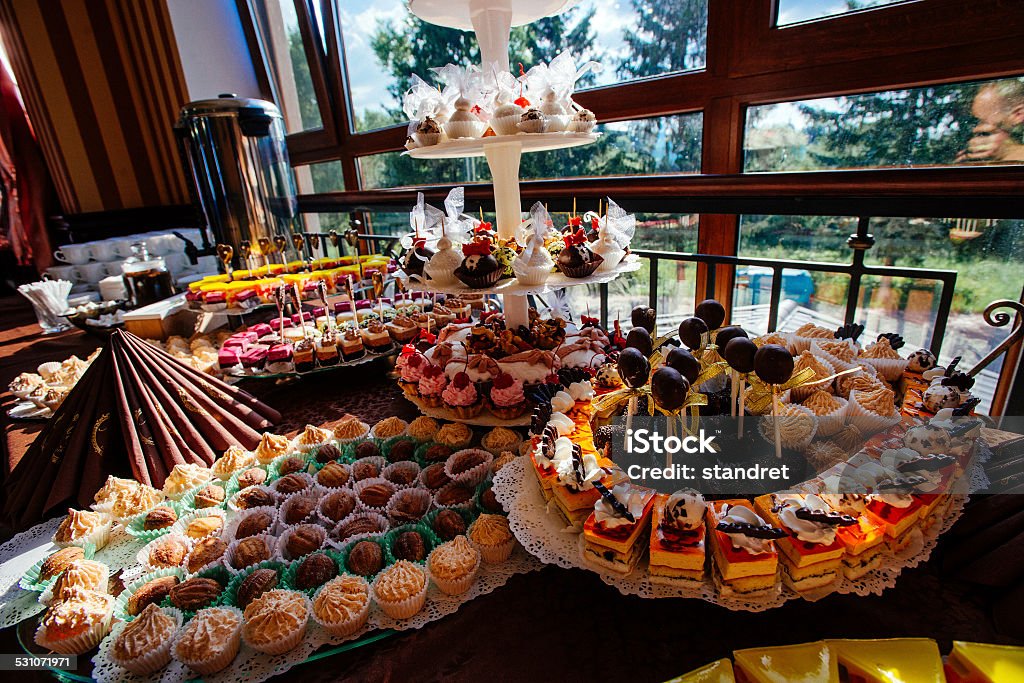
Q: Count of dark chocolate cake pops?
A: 10